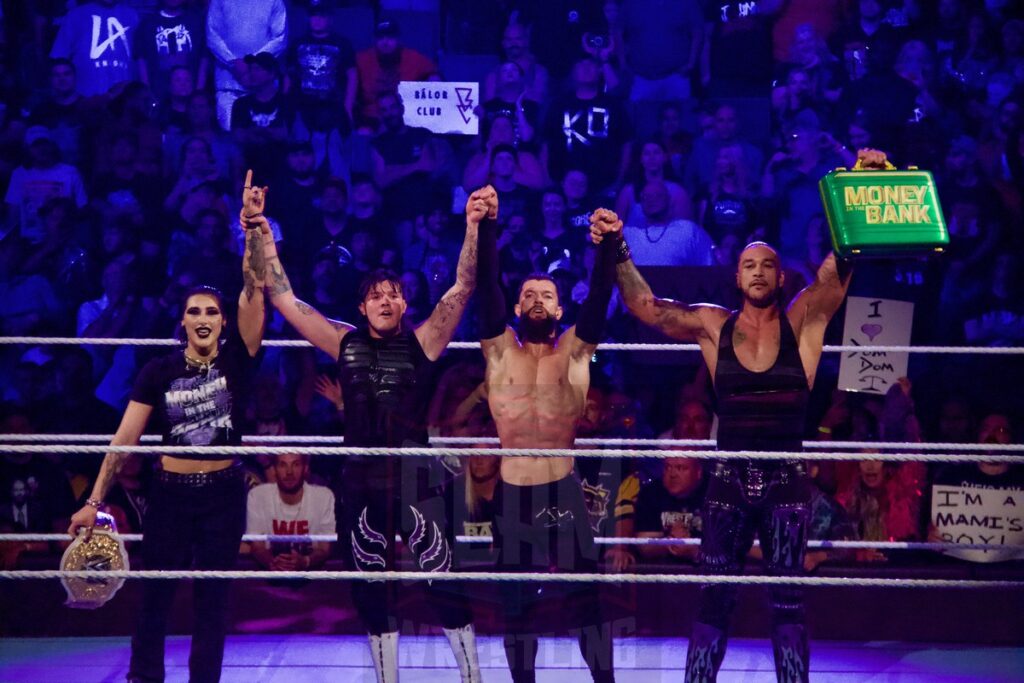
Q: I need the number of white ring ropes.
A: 5